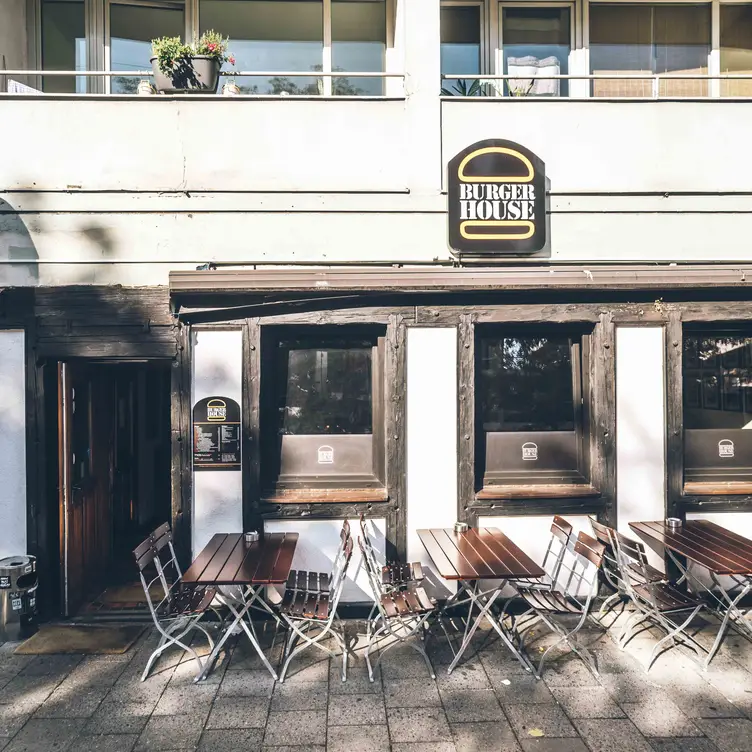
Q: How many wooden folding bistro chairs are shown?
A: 10